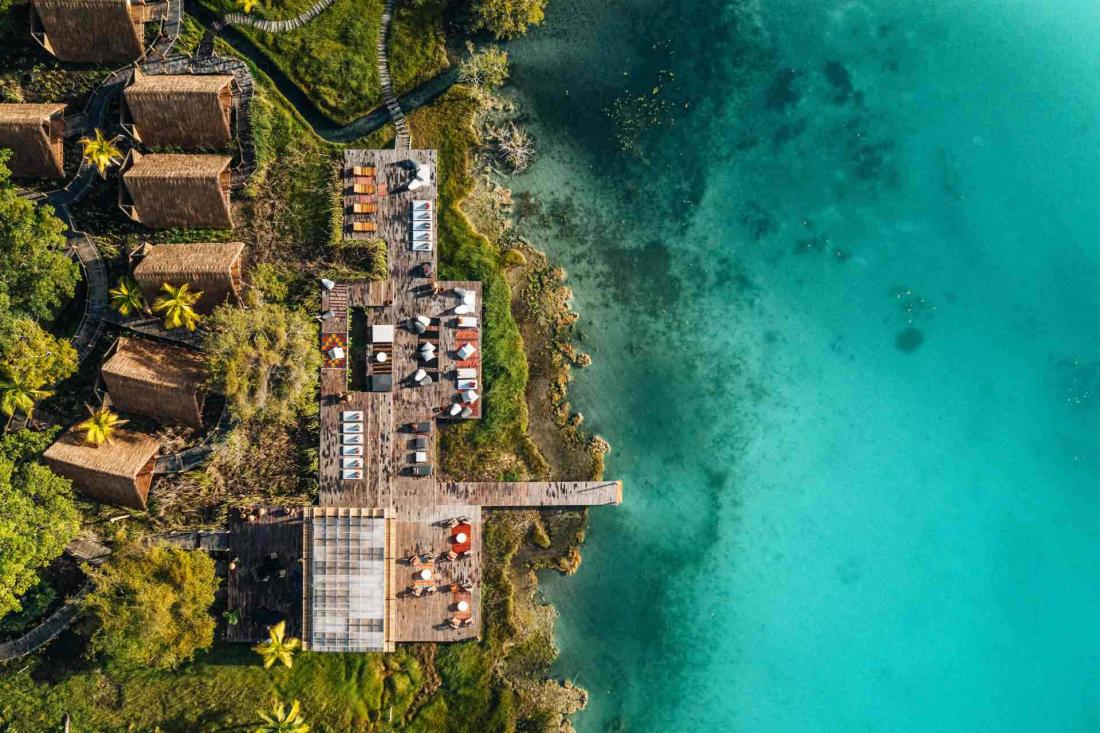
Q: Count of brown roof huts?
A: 7